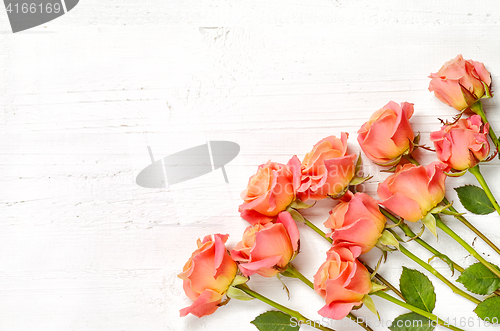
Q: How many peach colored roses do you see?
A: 10